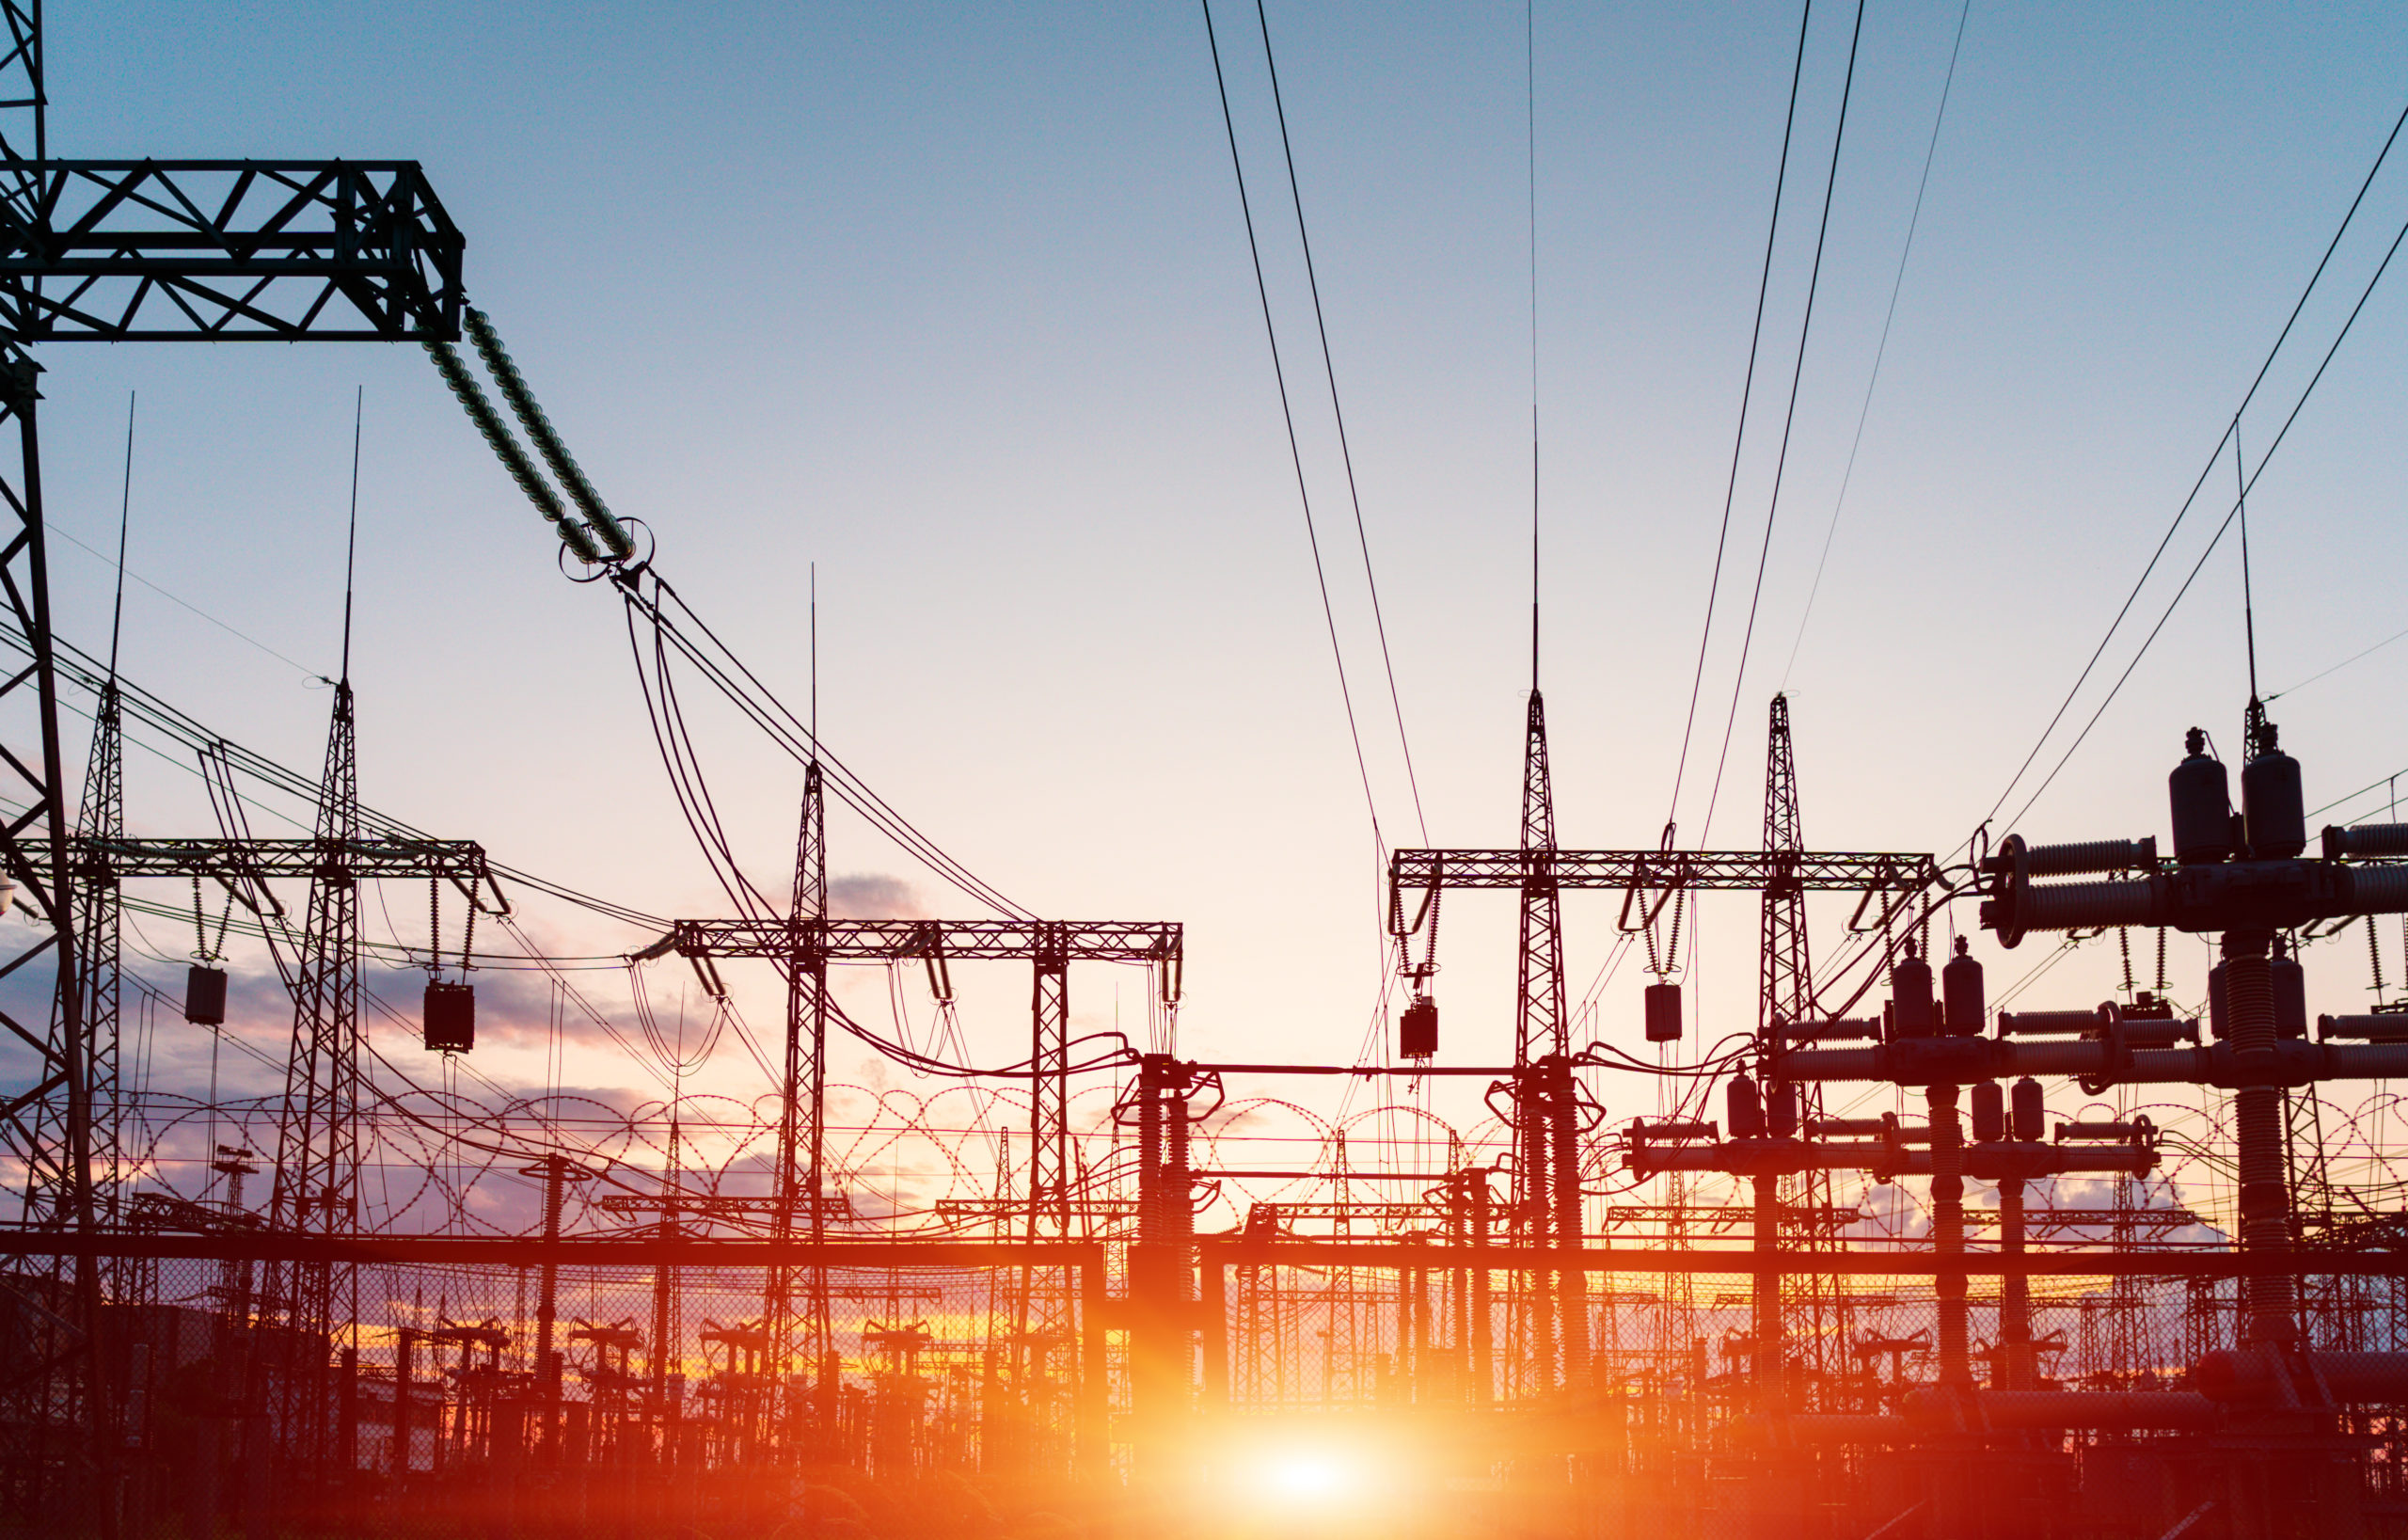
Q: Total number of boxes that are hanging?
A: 4